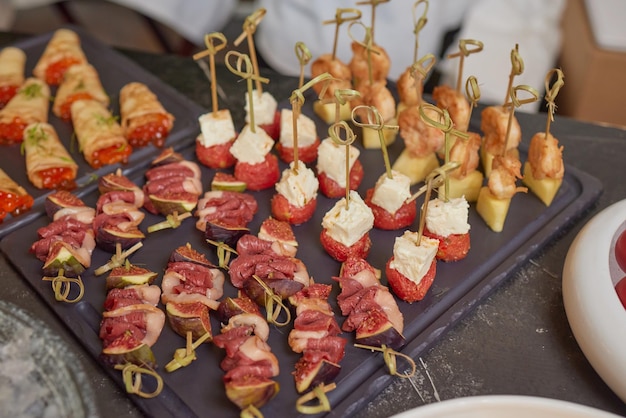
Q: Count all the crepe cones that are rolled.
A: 8